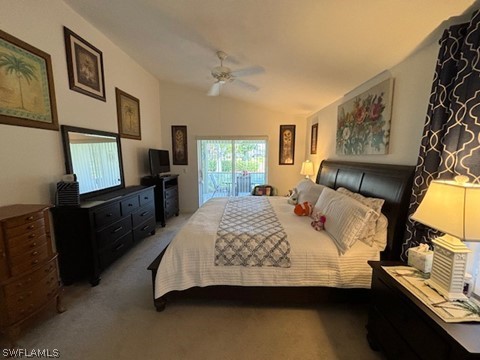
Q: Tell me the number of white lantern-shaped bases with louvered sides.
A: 1